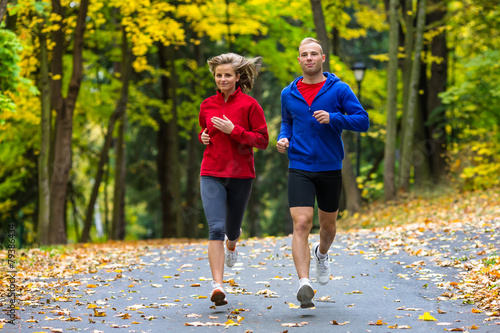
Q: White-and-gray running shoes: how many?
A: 2